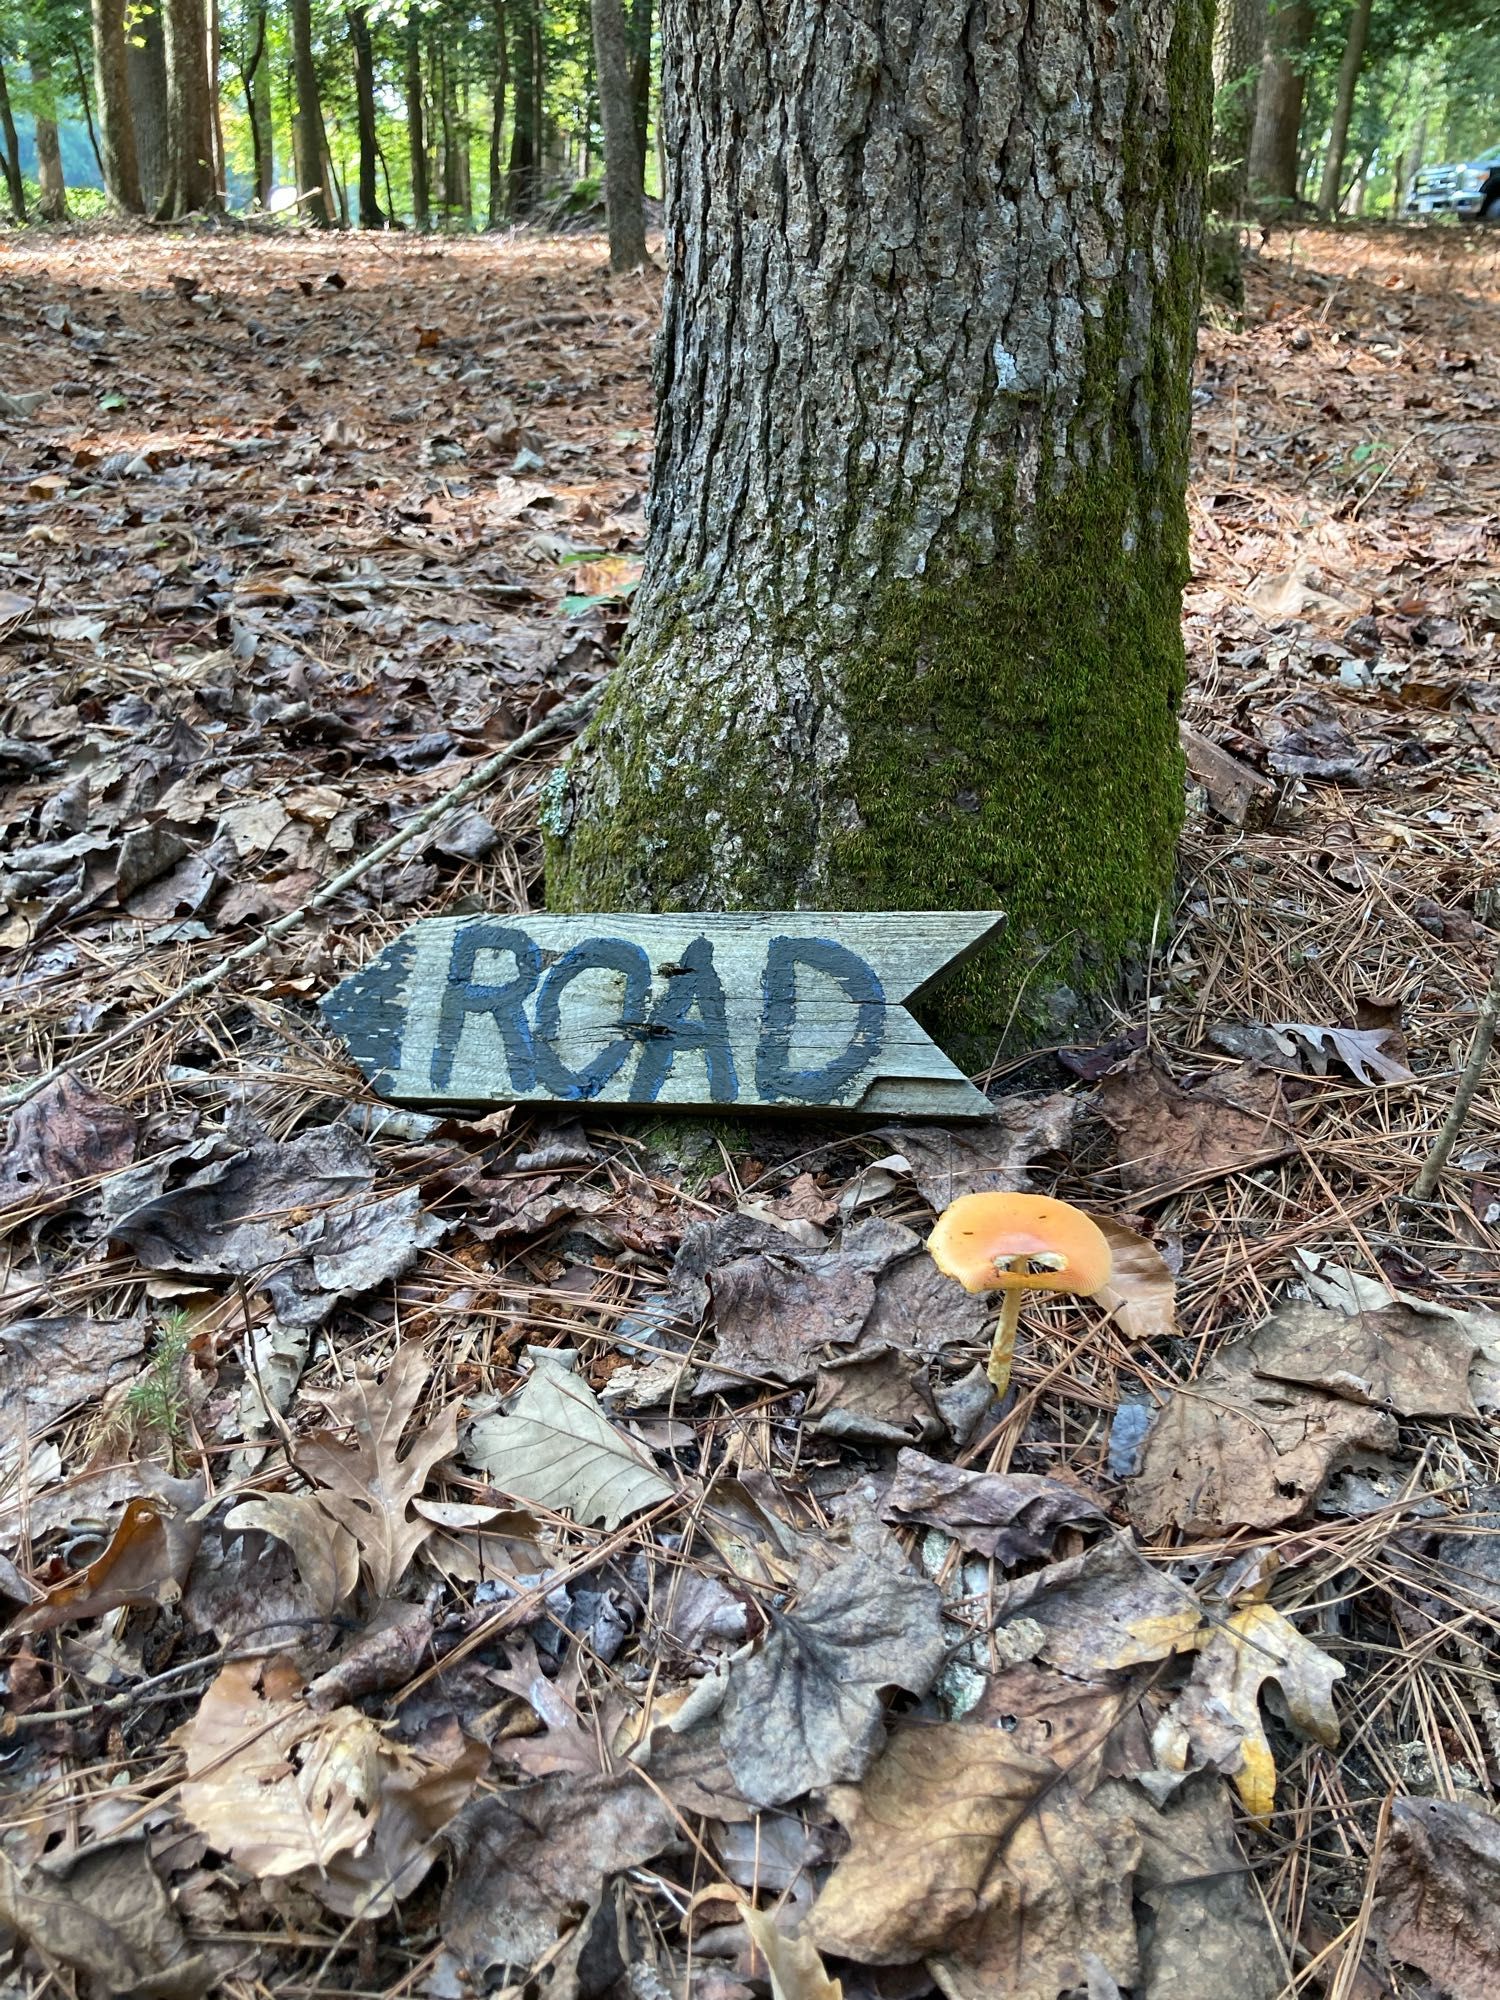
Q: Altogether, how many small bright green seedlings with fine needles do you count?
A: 1